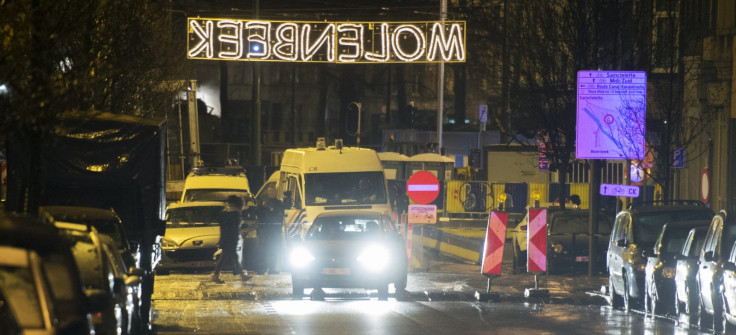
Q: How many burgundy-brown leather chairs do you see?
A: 0